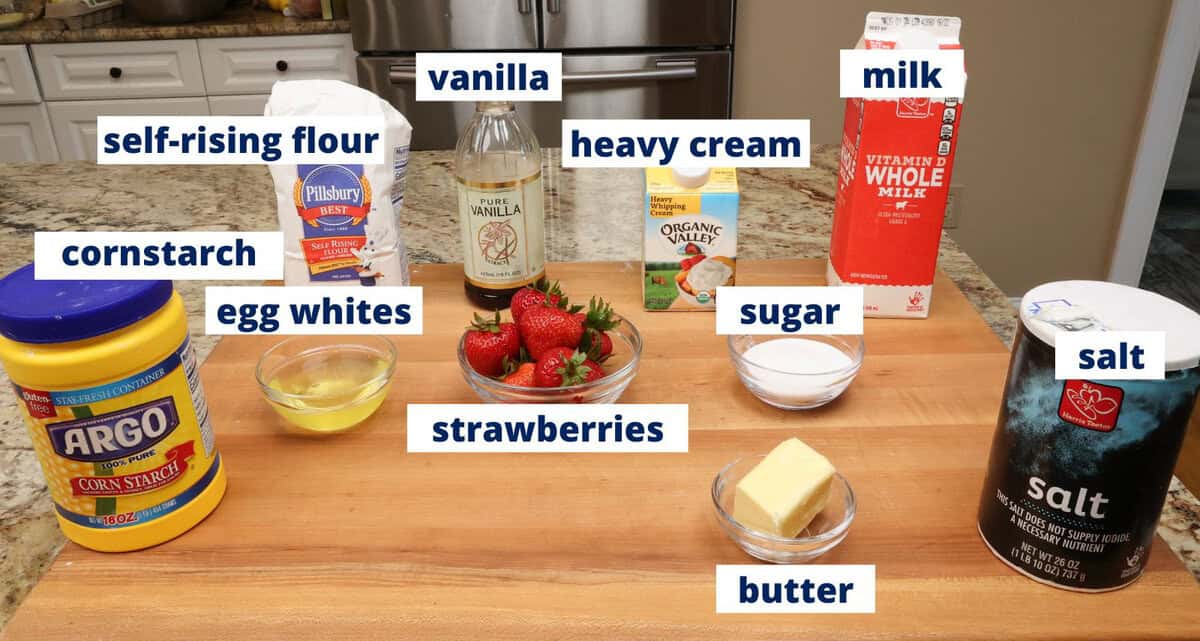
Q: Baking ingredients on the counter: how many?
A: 10